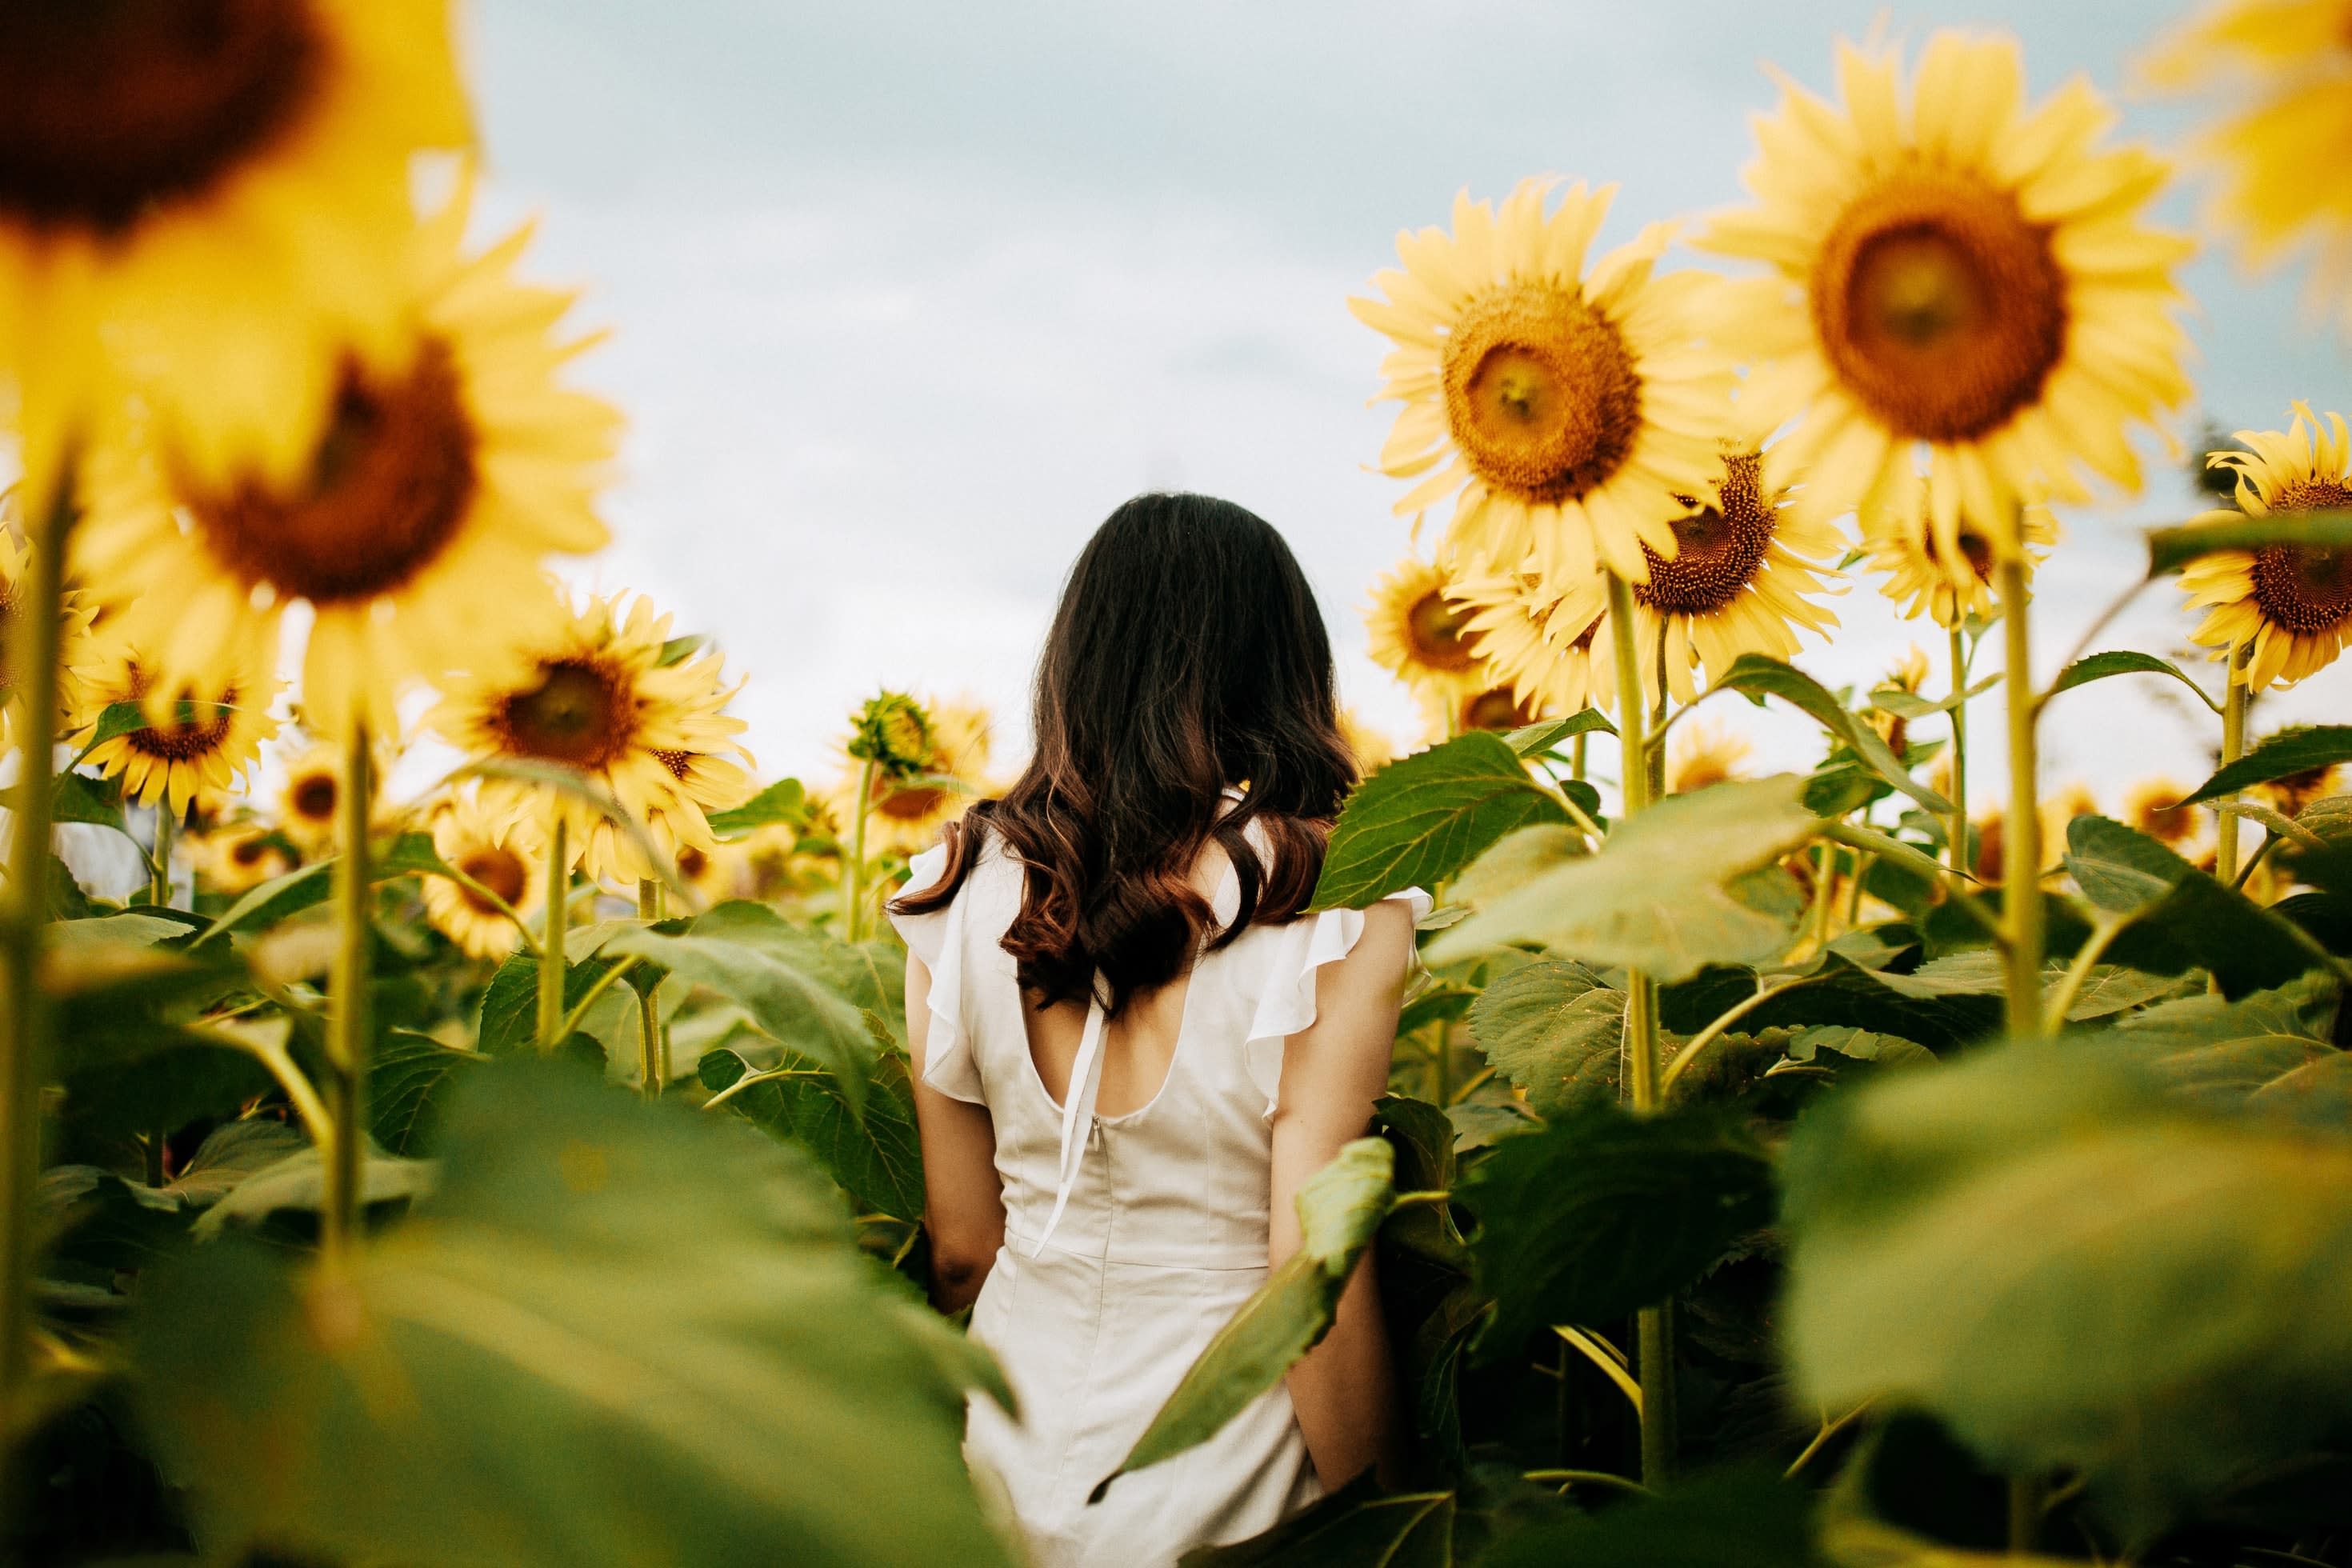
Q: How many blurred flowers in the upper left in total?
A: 2